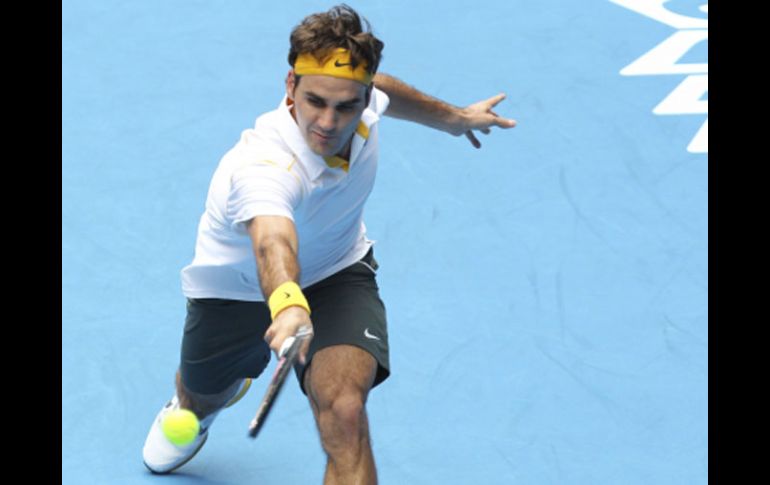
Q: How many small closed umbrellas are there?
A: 0